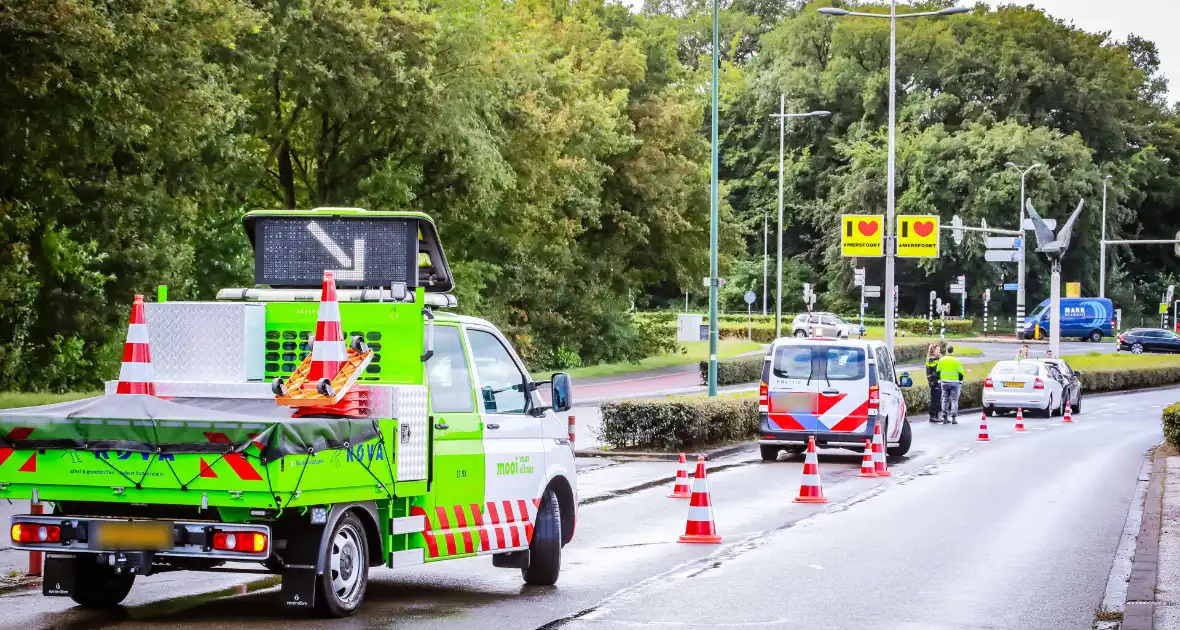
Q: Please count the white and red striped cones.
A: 10